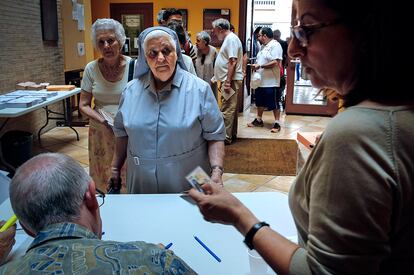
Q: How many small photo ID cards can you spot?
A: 1